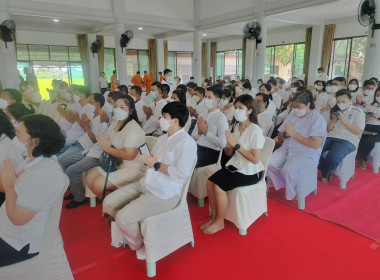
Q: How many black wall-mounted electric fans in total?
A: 5